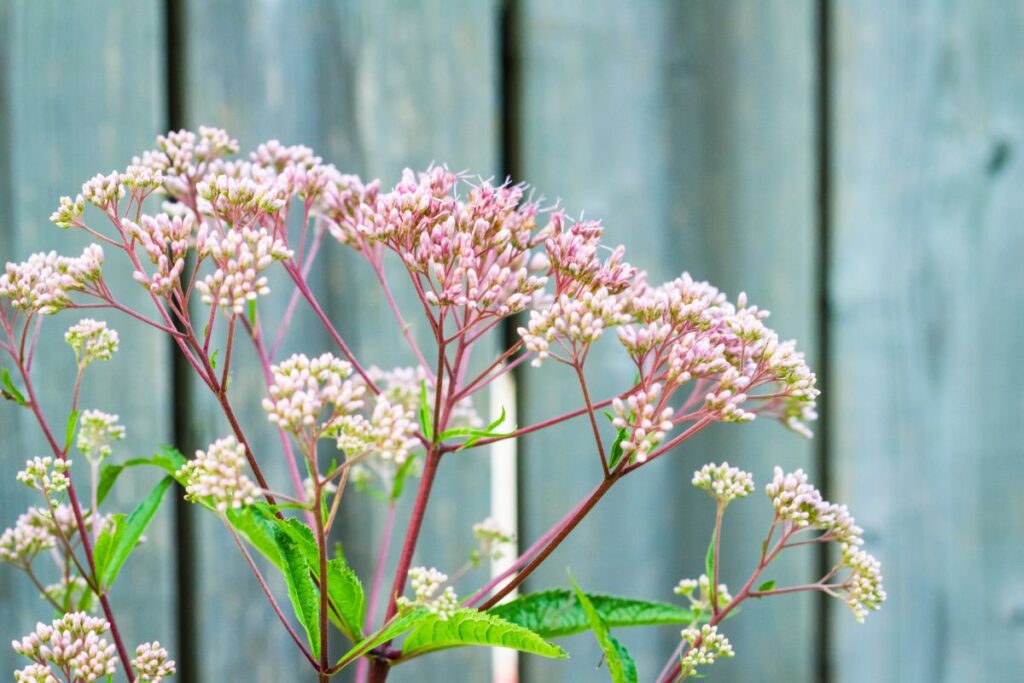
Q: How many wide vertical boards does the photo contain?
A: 4